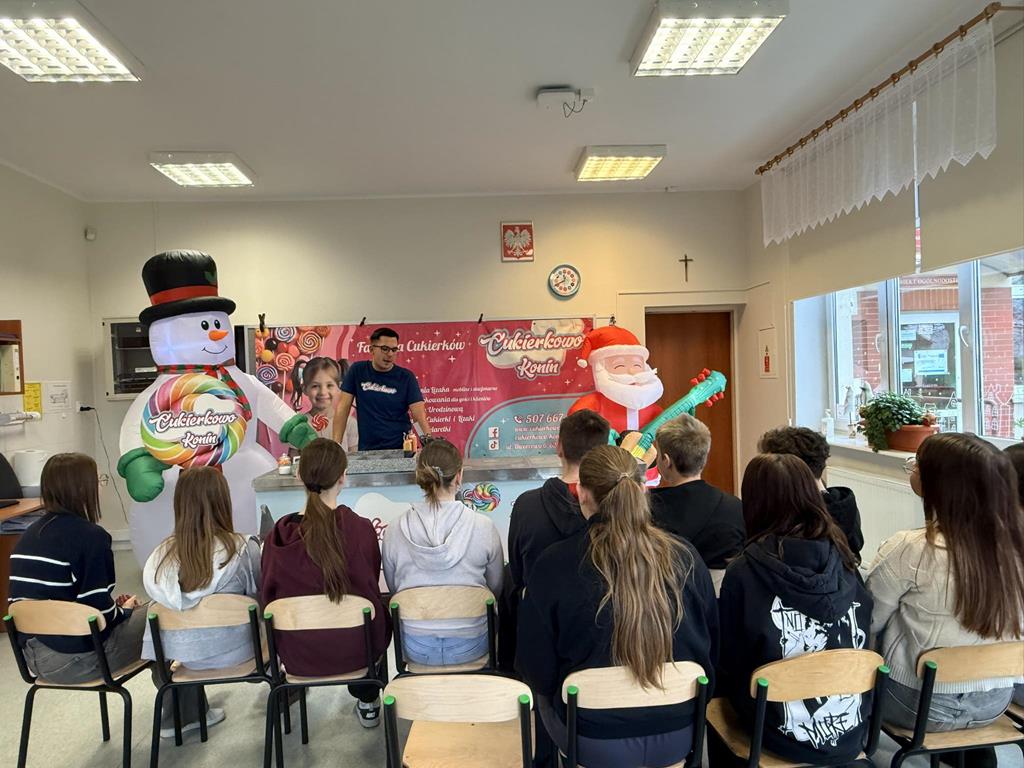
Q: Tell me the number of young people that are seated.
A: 11